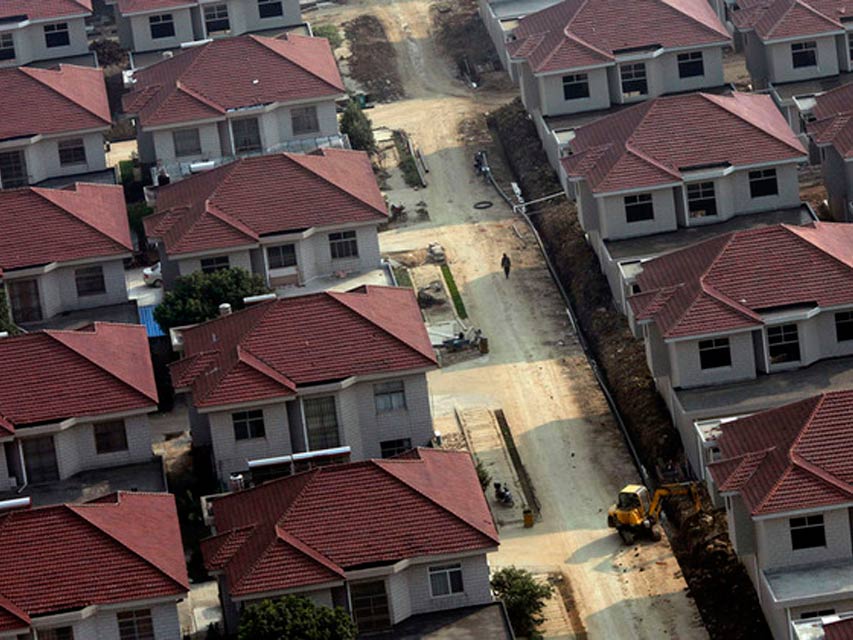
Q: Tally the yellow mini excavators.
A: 1